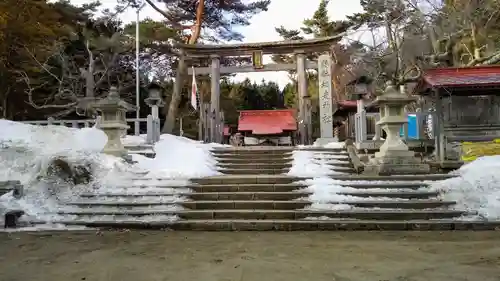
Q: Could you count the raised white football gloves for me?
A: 0